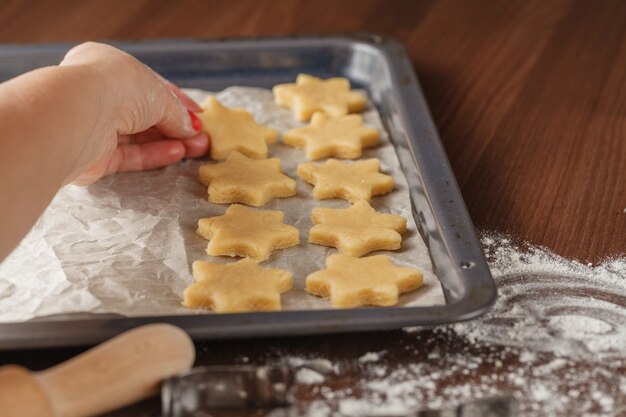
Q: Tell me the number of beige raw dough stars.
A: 9